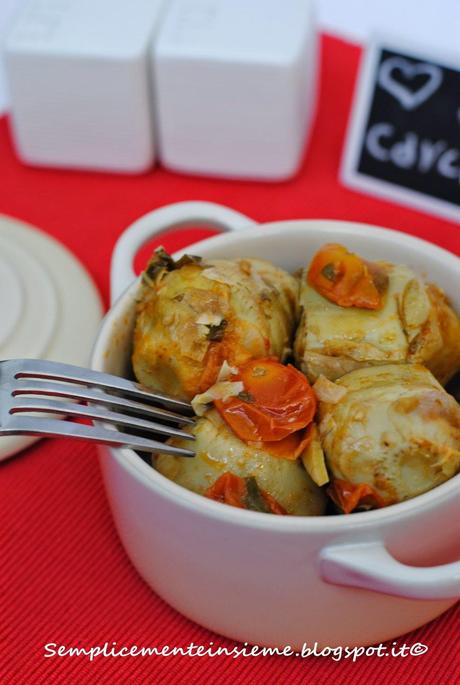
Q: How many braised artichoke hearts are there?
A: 4